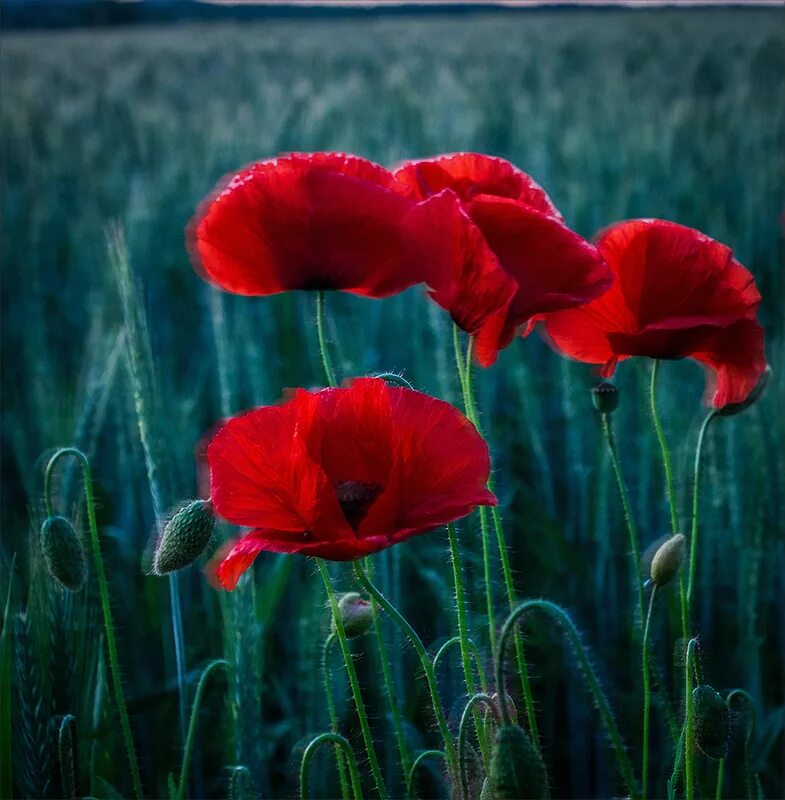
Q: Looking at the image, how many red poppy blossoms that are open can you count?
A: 4